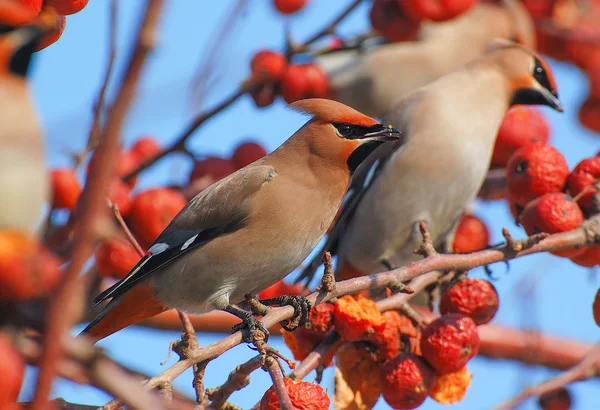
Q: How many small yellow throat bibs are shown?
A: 0